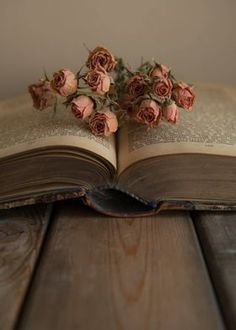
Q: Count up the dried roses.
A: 12